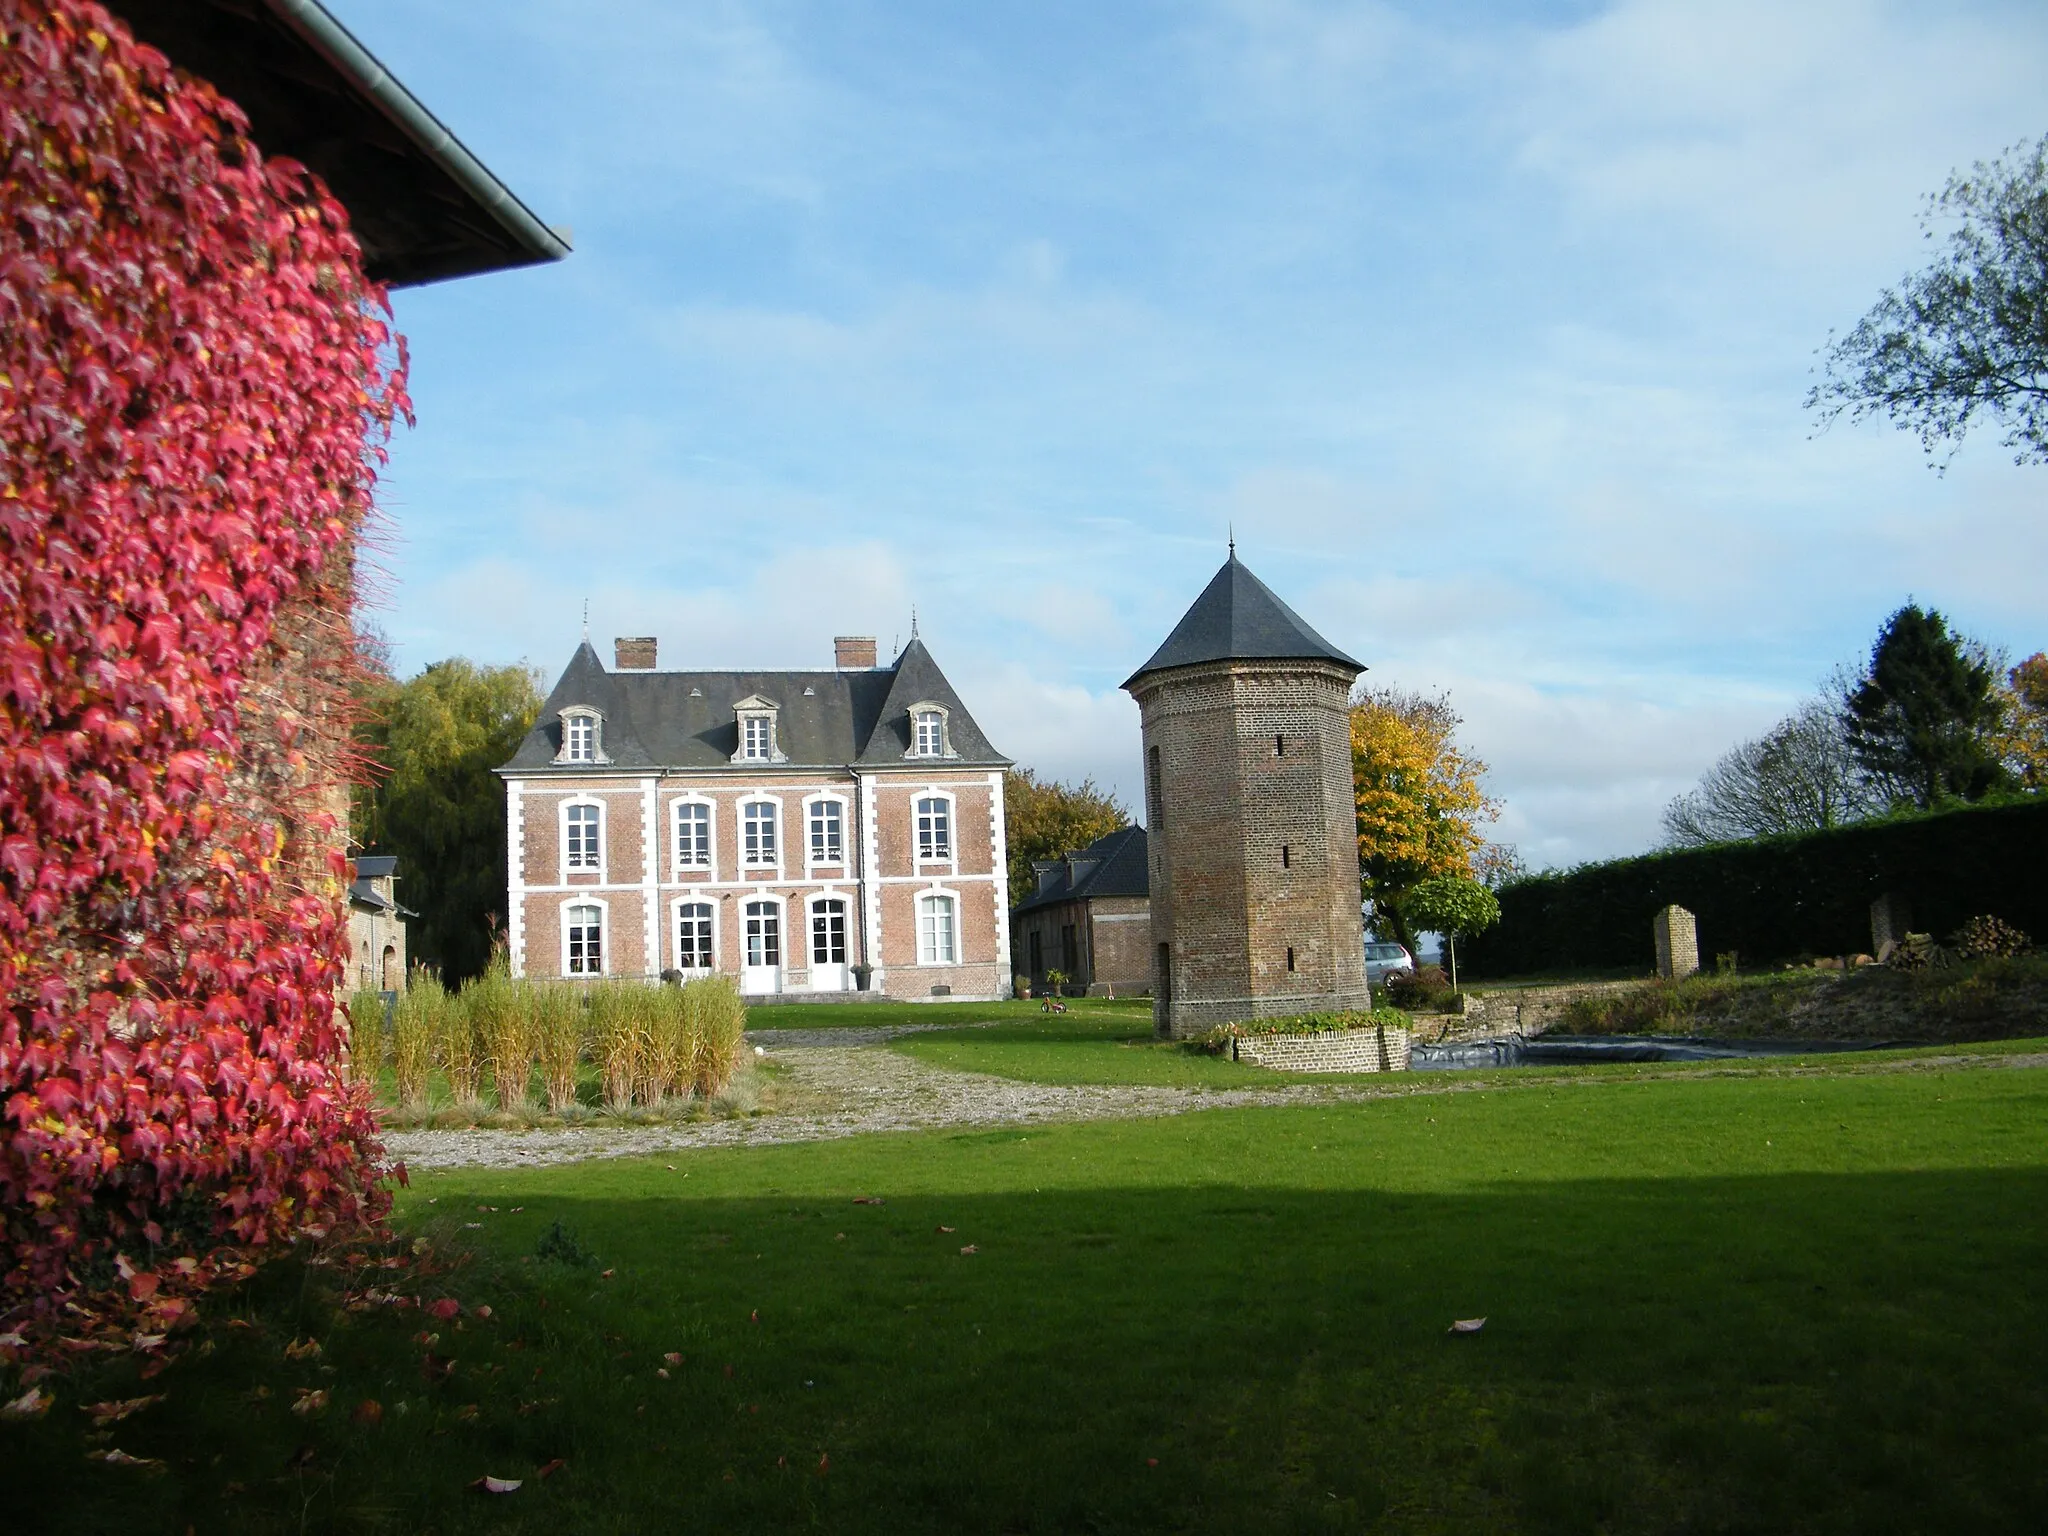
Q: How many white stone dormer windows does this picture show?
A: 3